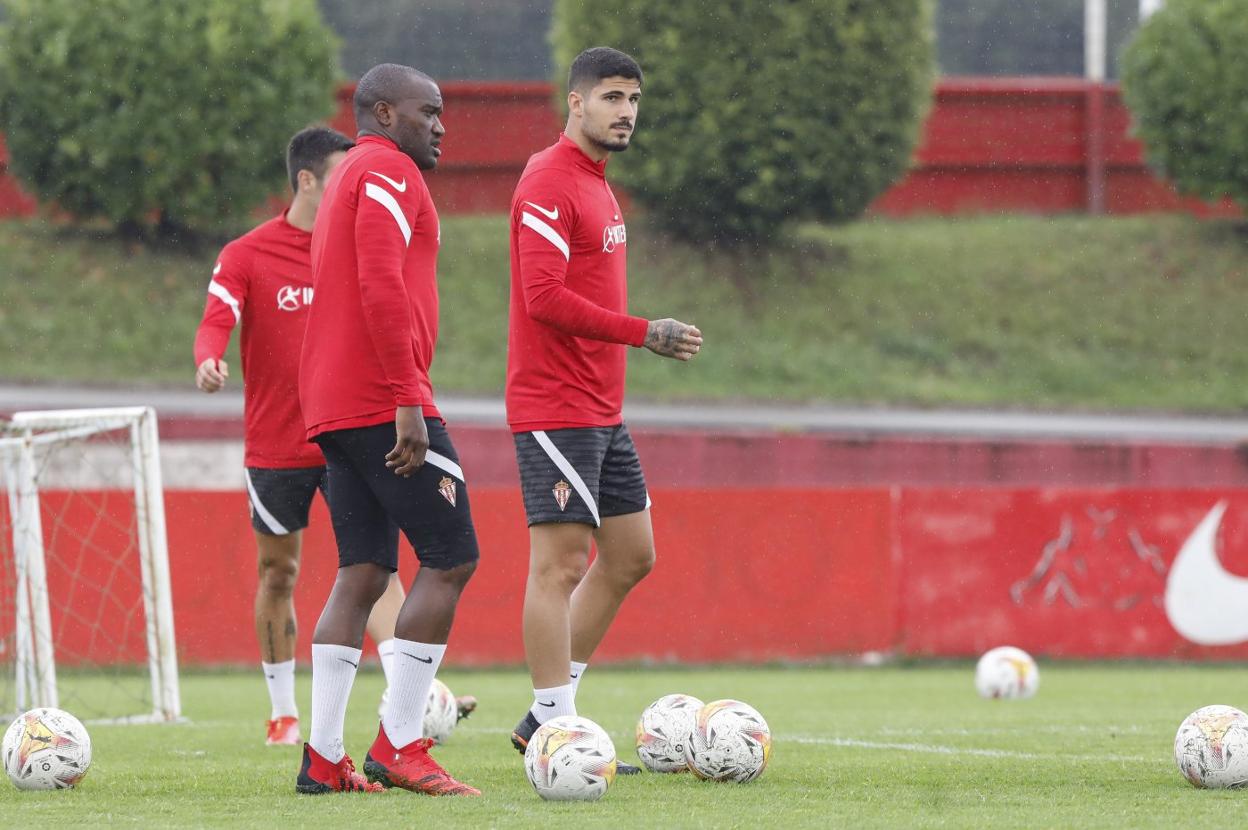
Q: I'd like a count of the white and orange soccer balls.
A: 7